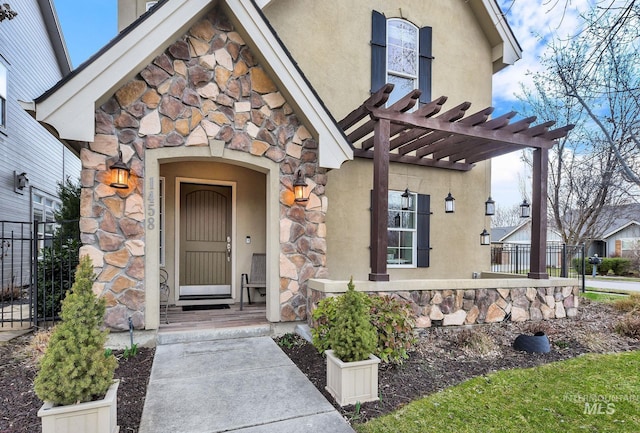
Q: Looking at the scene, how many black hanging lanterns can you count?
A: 5